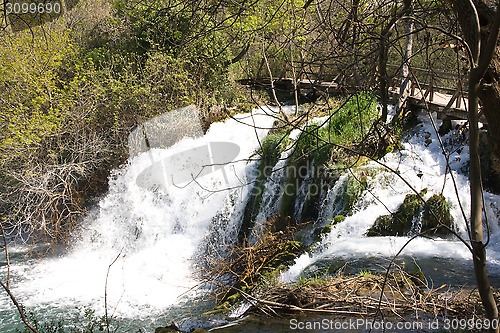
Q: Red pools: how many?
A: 0